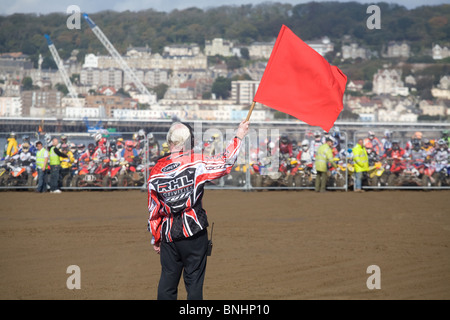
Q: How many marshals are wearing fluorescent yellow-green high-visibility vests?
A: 4